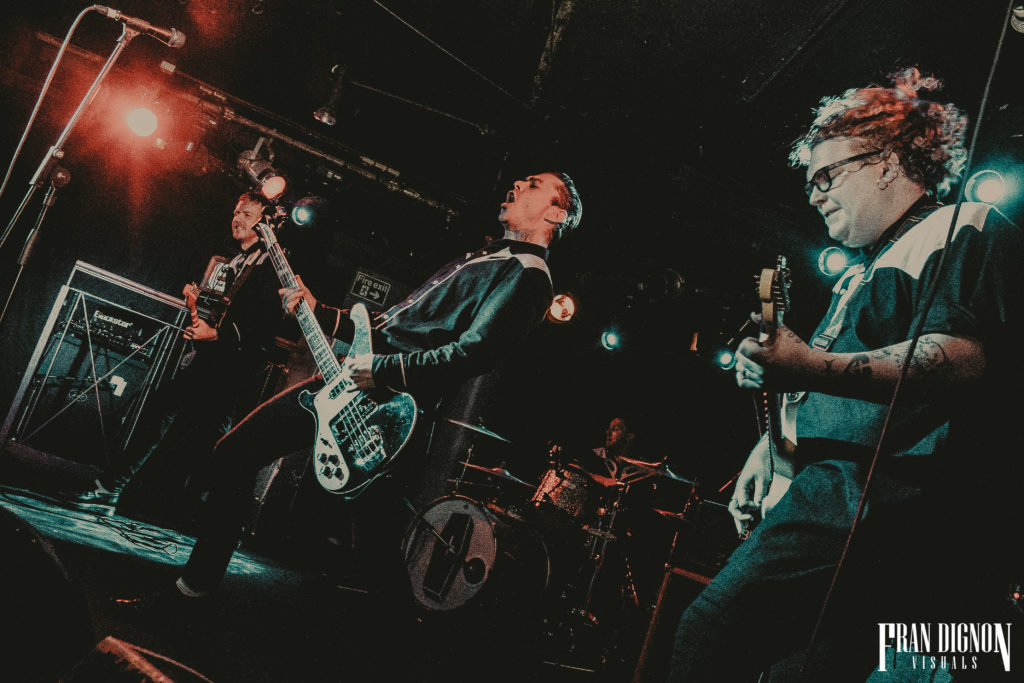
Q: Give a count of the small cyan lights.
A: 5